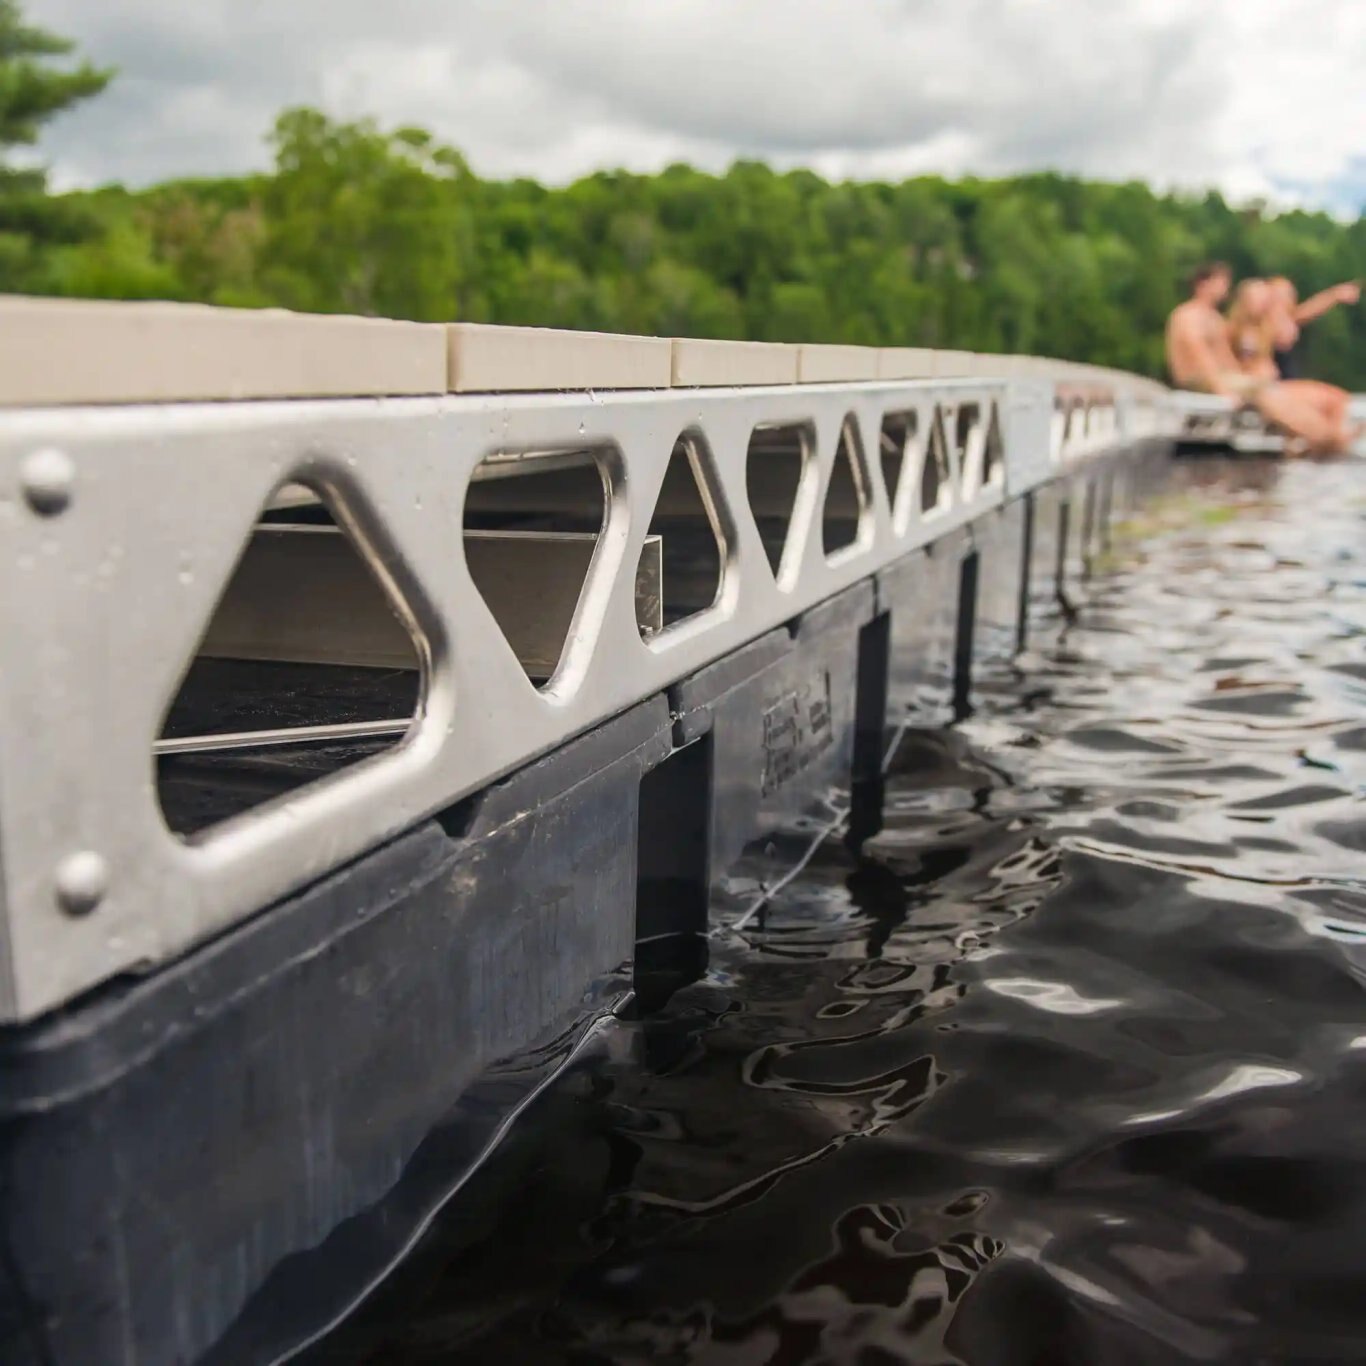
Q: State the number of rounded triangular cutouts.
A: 9